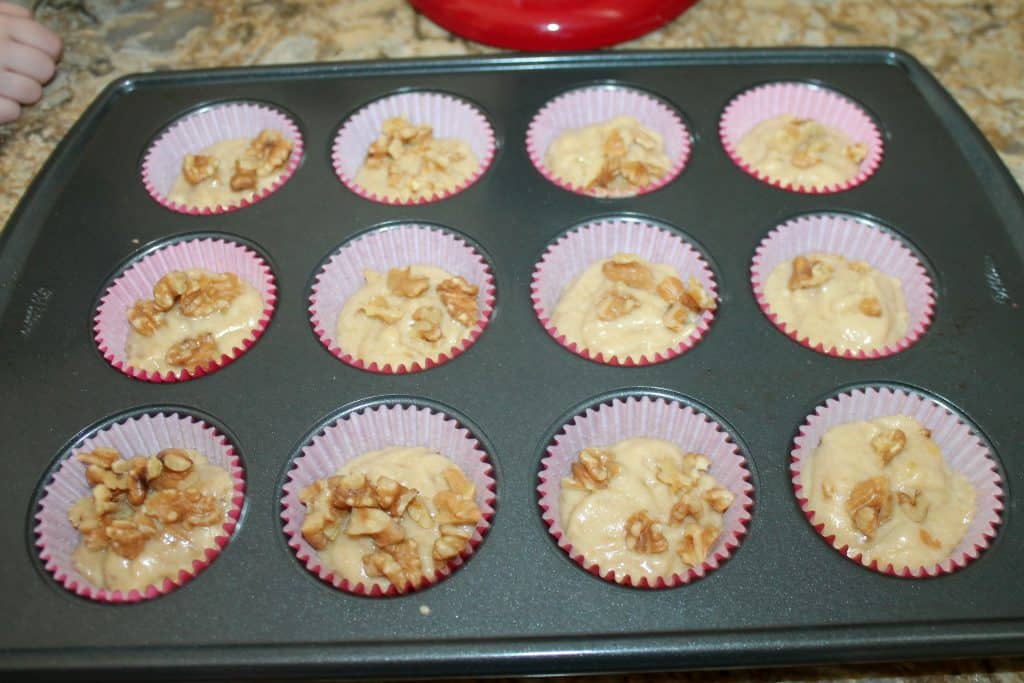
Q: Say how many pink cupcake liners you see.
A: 12